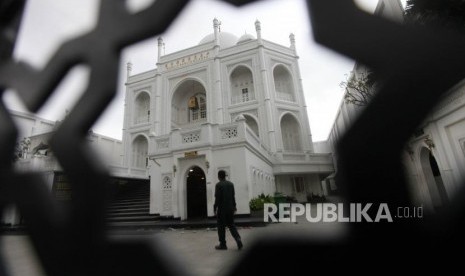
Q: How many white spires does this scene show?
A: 5